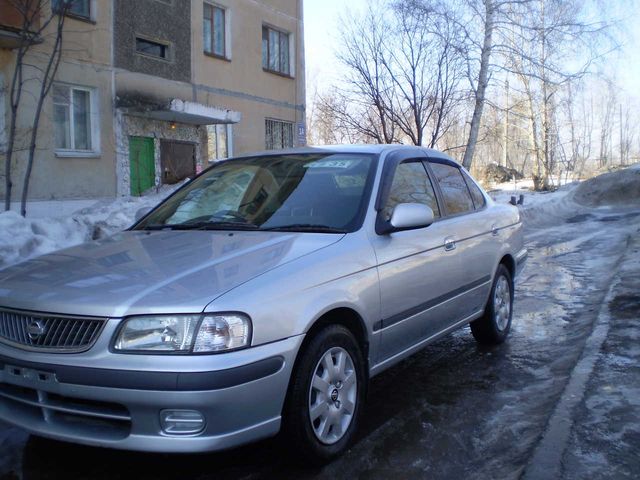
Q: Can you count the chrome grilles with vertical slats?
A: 1